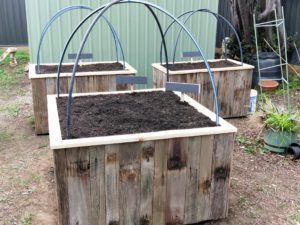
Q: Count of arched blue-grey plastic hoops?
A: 6